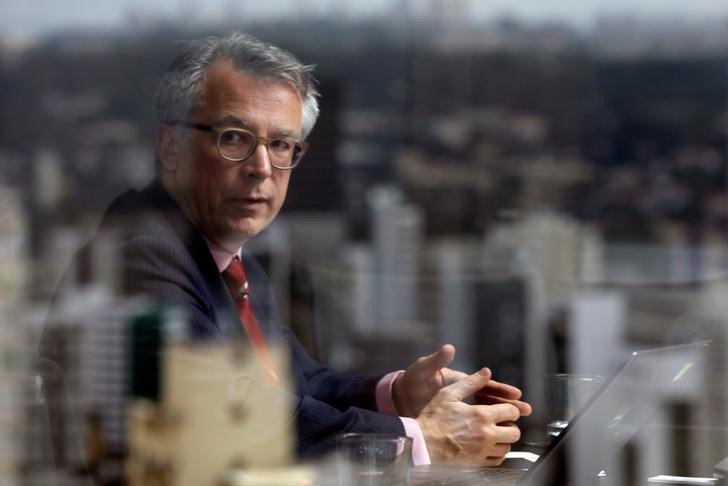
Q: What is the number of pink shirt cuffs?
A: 2